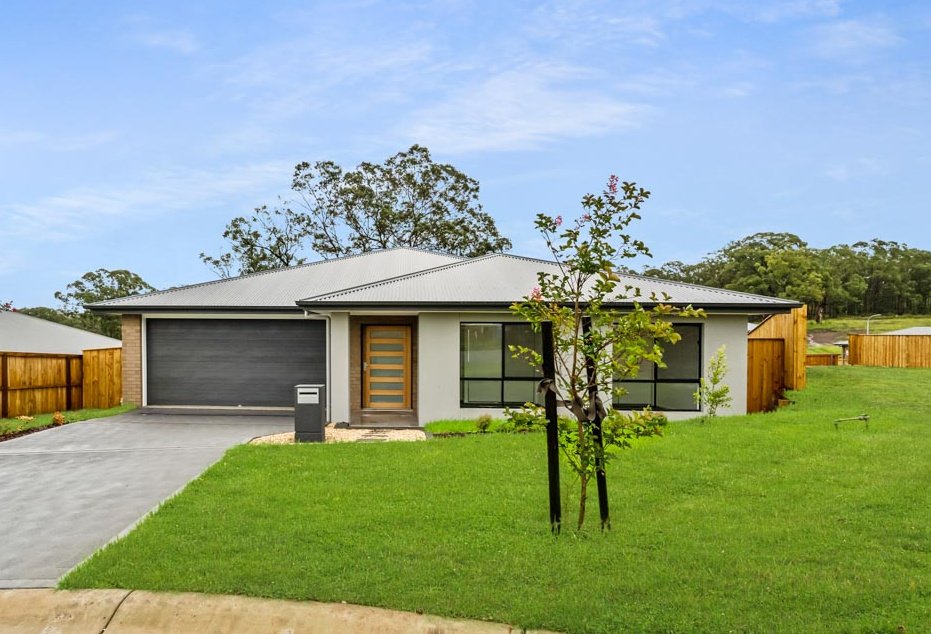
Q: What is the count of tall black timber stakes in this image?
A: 2